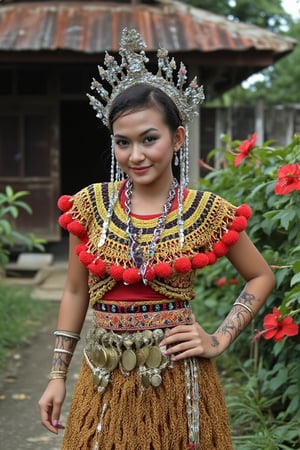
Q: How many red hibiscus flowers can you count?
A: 3